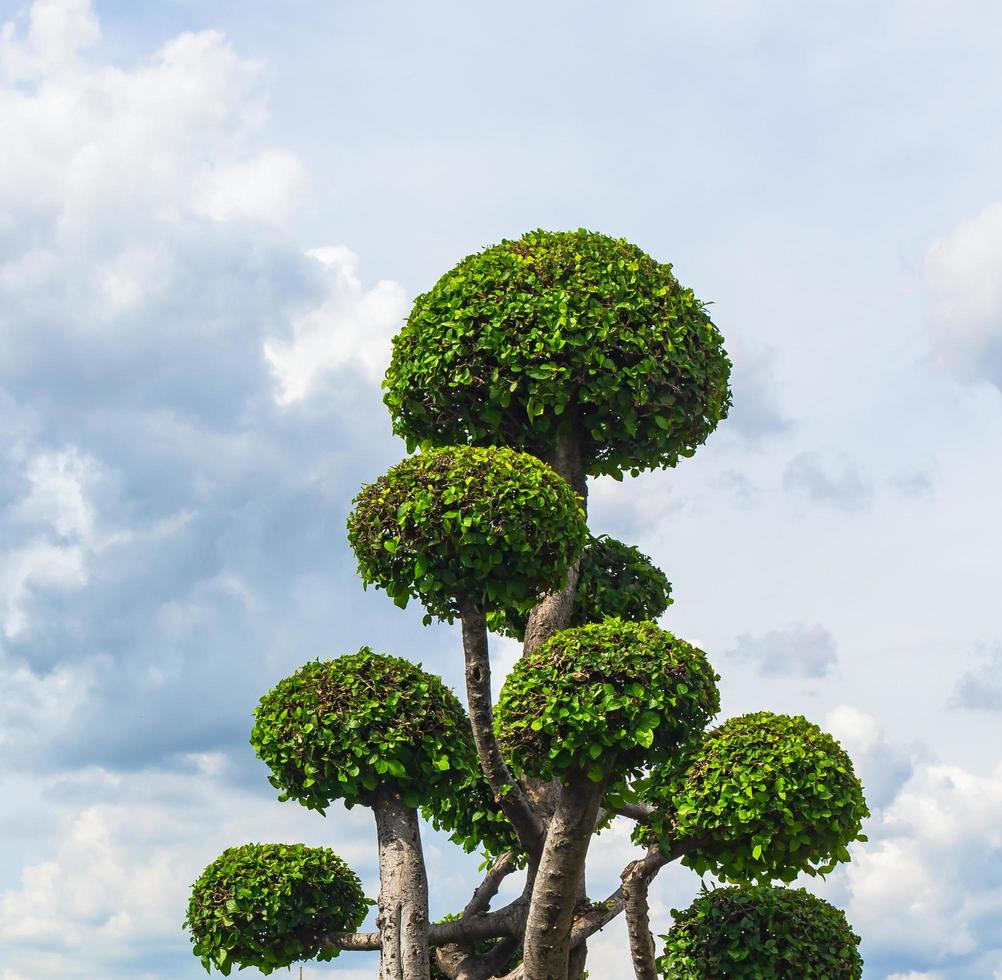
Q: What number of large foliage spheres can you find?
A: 8